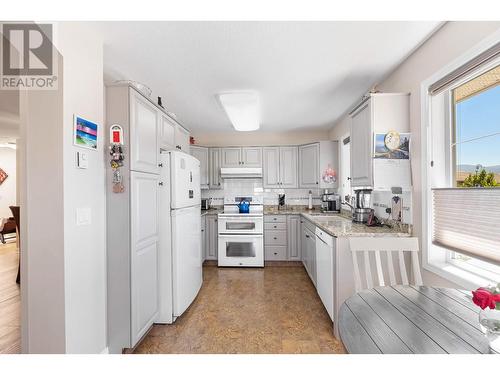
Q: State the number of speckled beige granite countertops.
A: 2